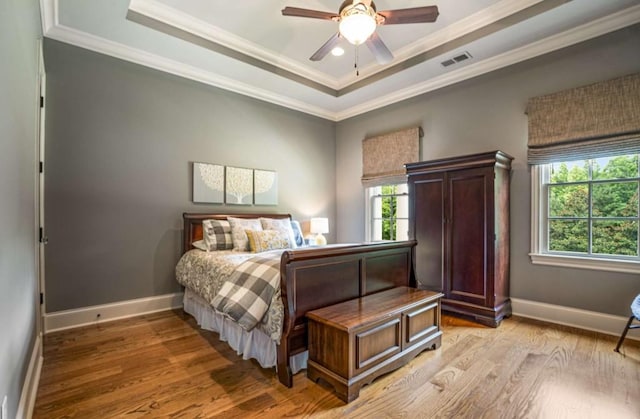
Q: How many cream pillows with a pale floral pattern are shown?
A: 2